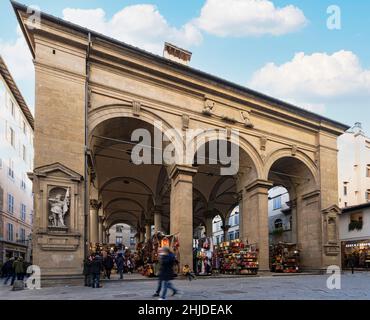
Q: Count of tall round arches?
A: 3